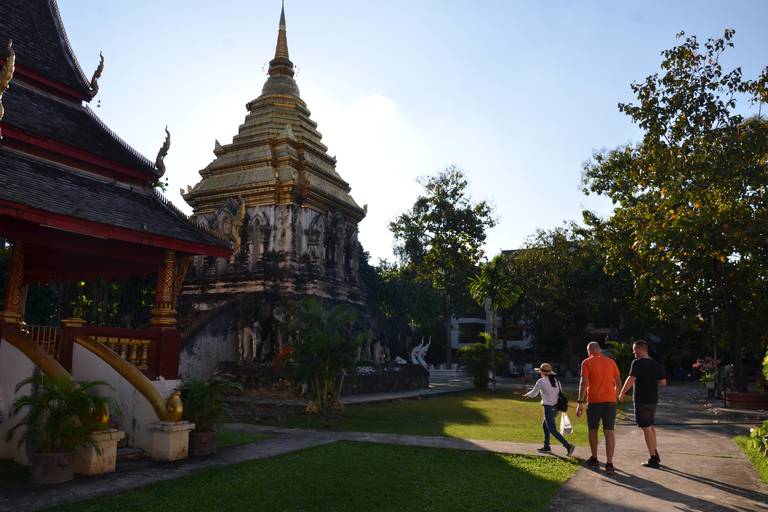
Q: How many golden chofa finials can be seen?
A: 4